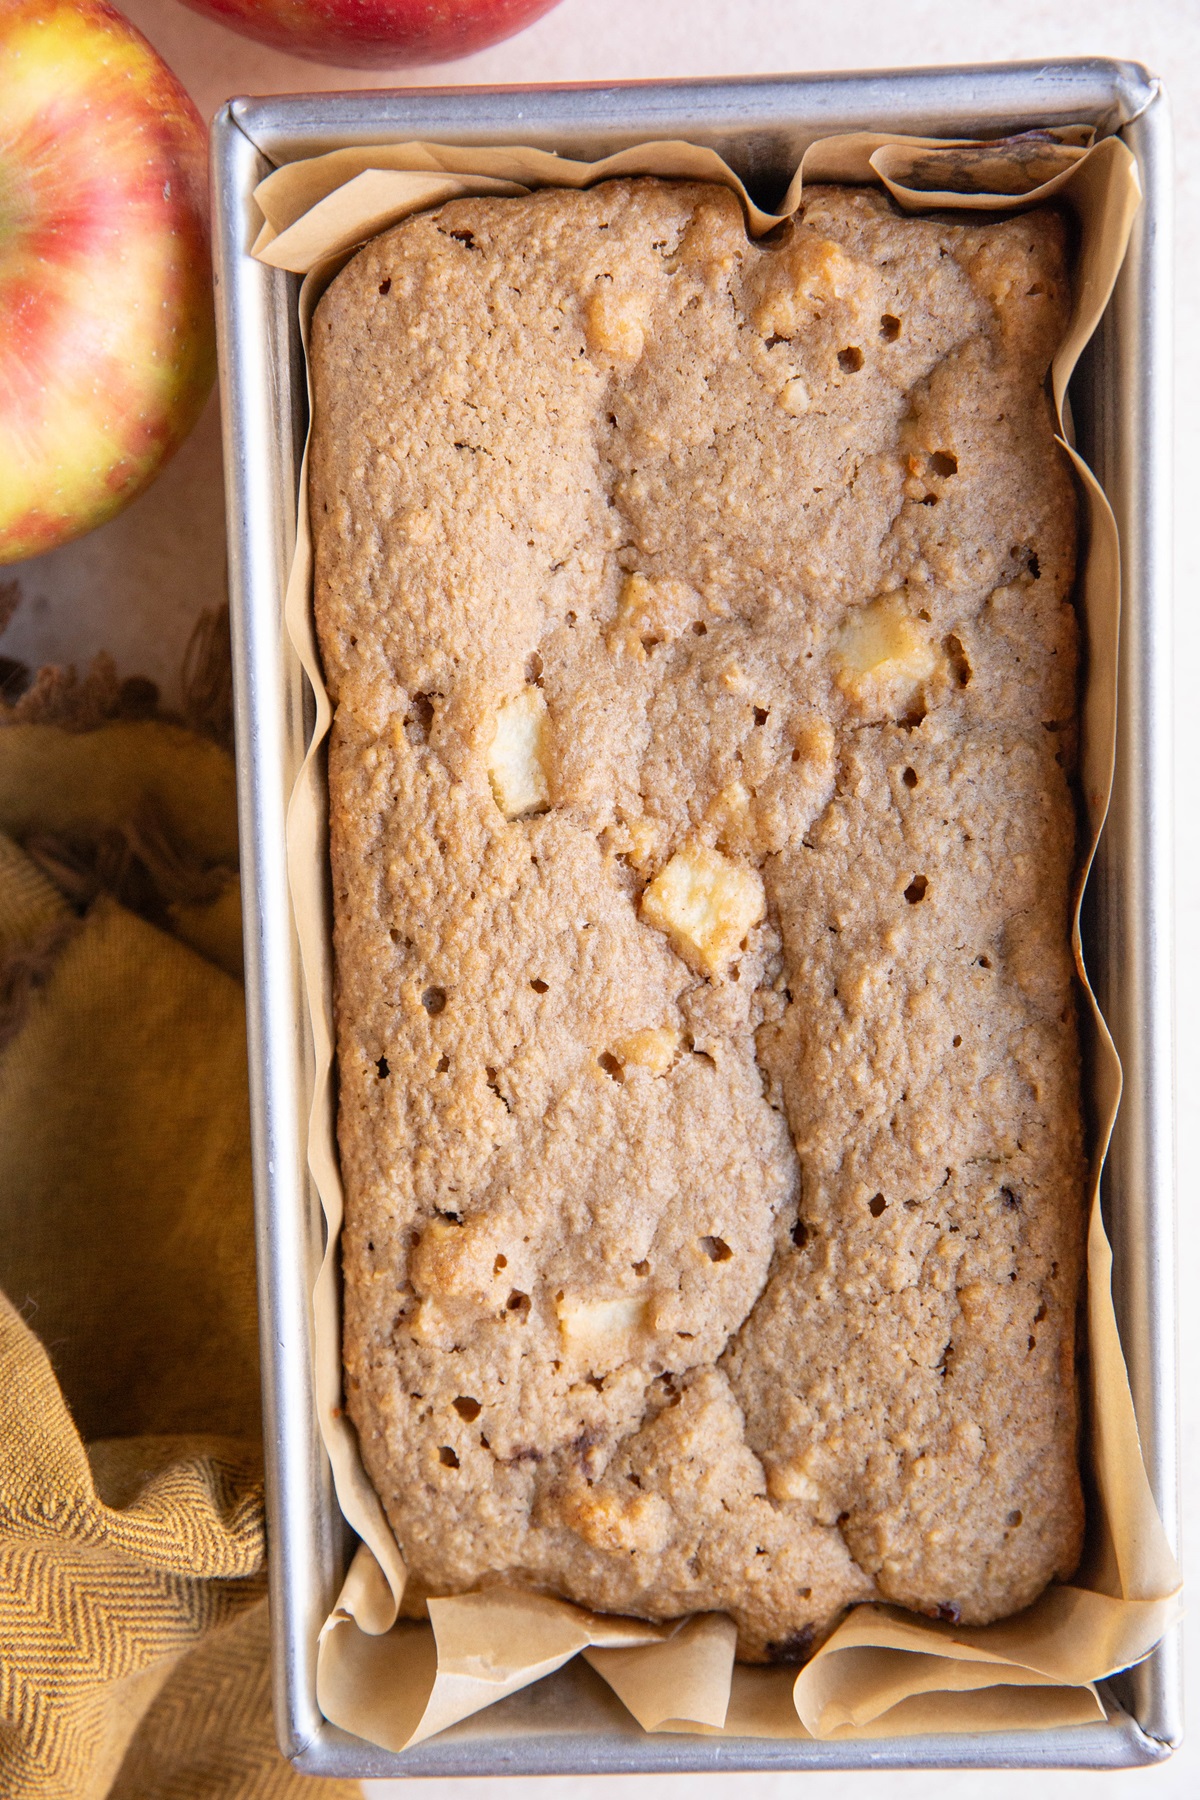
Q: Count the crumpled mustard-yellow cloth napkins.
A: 1